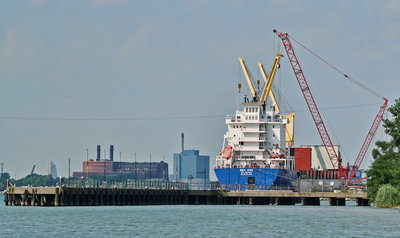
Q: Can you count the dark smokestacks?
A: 2